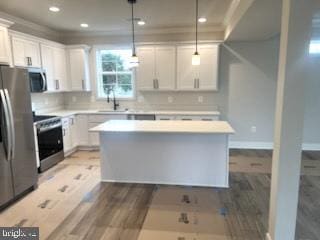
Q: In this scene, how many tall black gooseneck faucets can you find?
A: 1